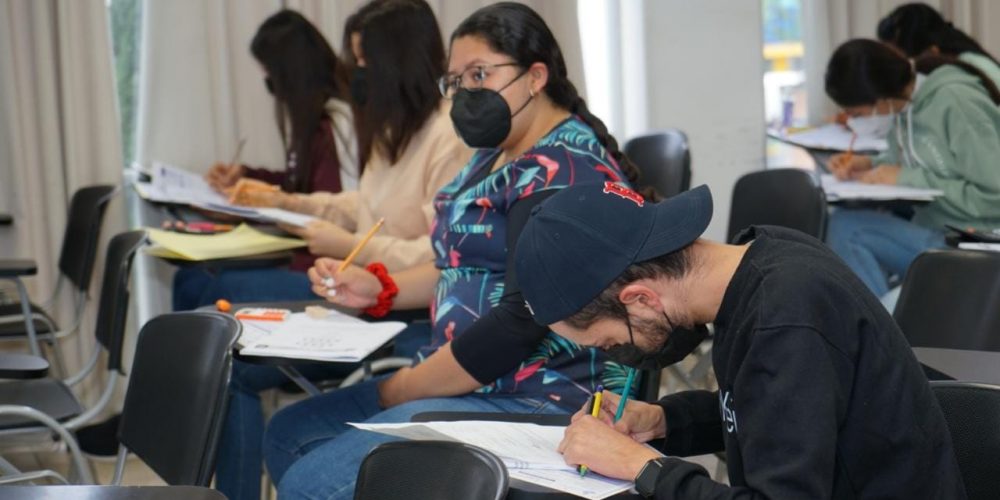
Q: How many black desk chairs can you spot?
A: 8